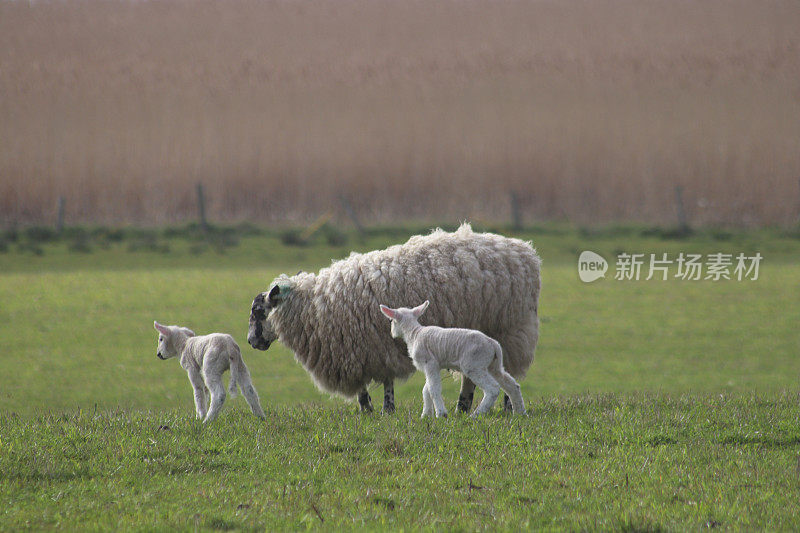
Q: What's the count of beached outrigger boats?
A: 0